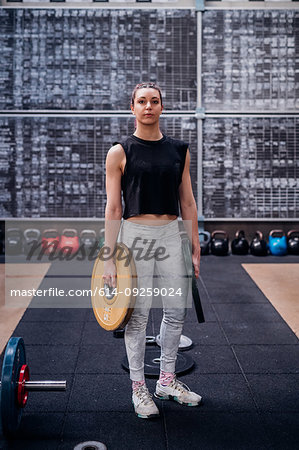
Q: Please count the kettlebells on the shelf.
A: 12